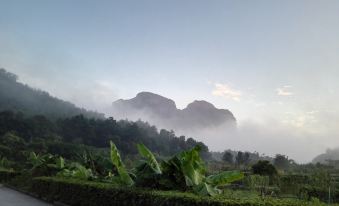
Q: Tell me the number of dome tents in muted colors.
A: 0